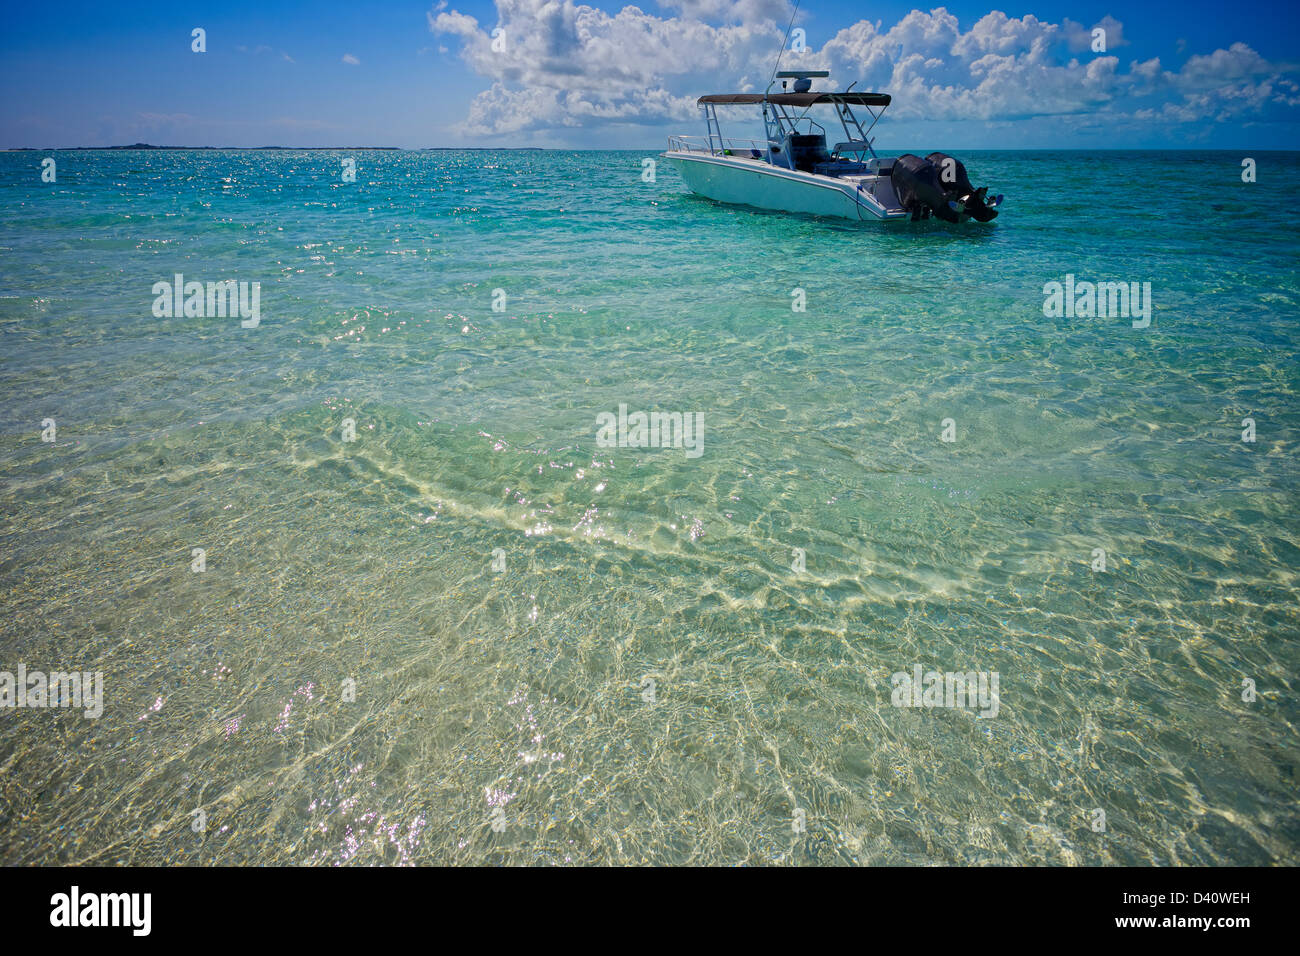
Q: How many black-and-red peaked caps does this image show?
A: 0